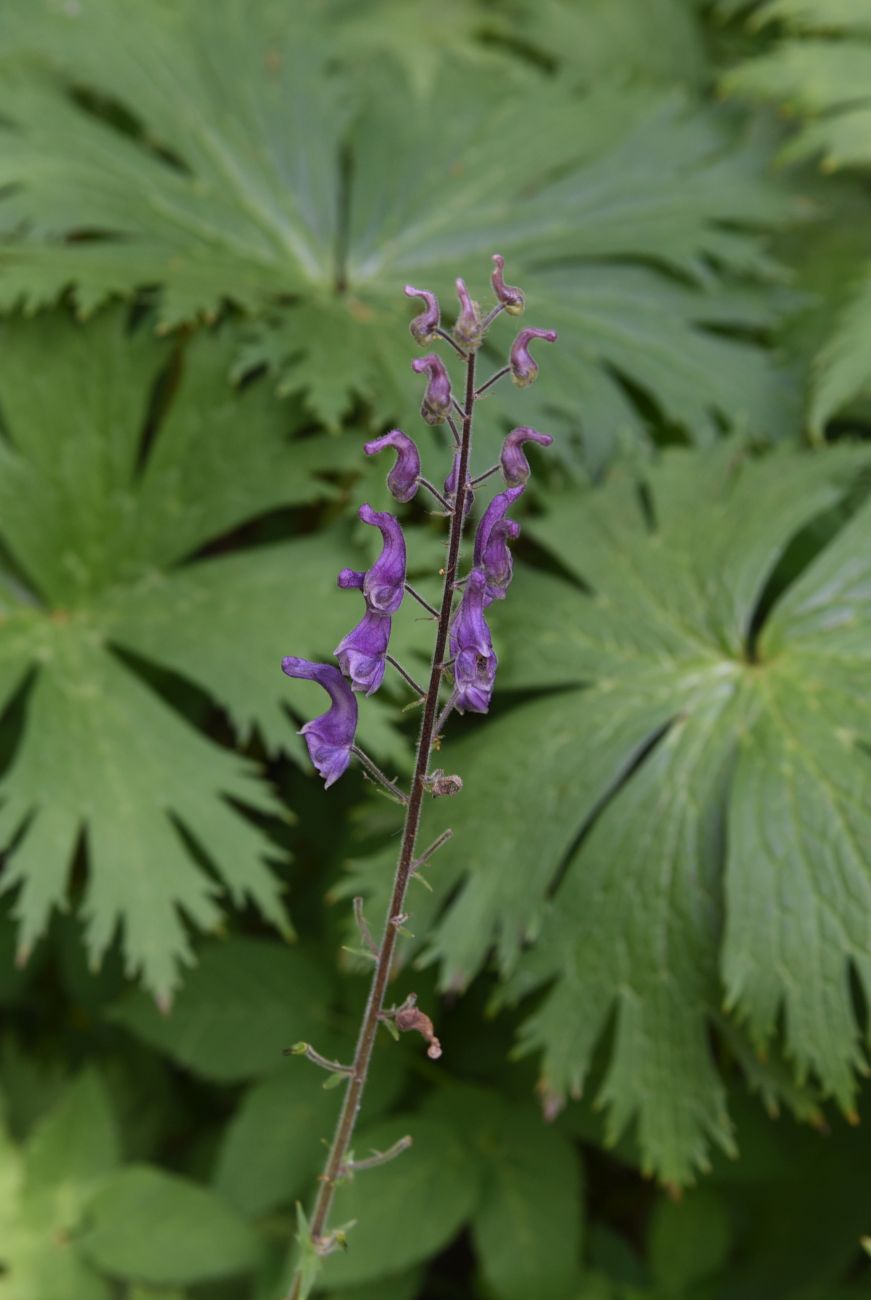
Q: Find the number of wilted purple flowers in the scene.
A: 2